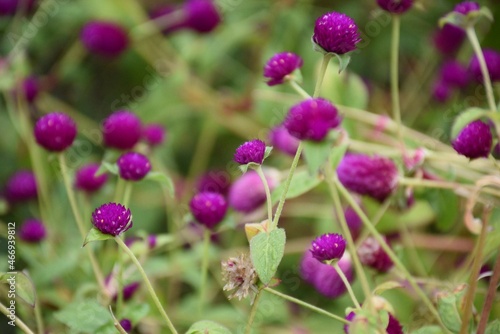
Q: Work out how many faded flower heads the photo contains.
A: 1